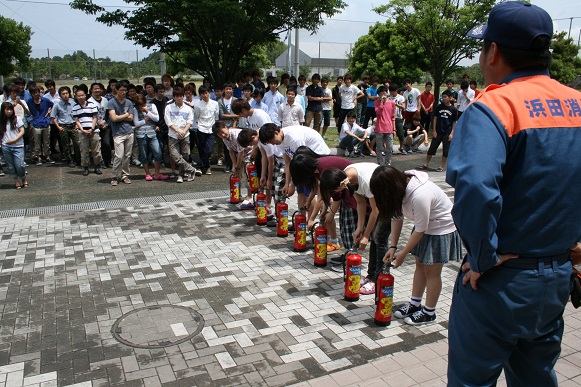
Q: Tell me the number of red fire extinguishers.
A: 8